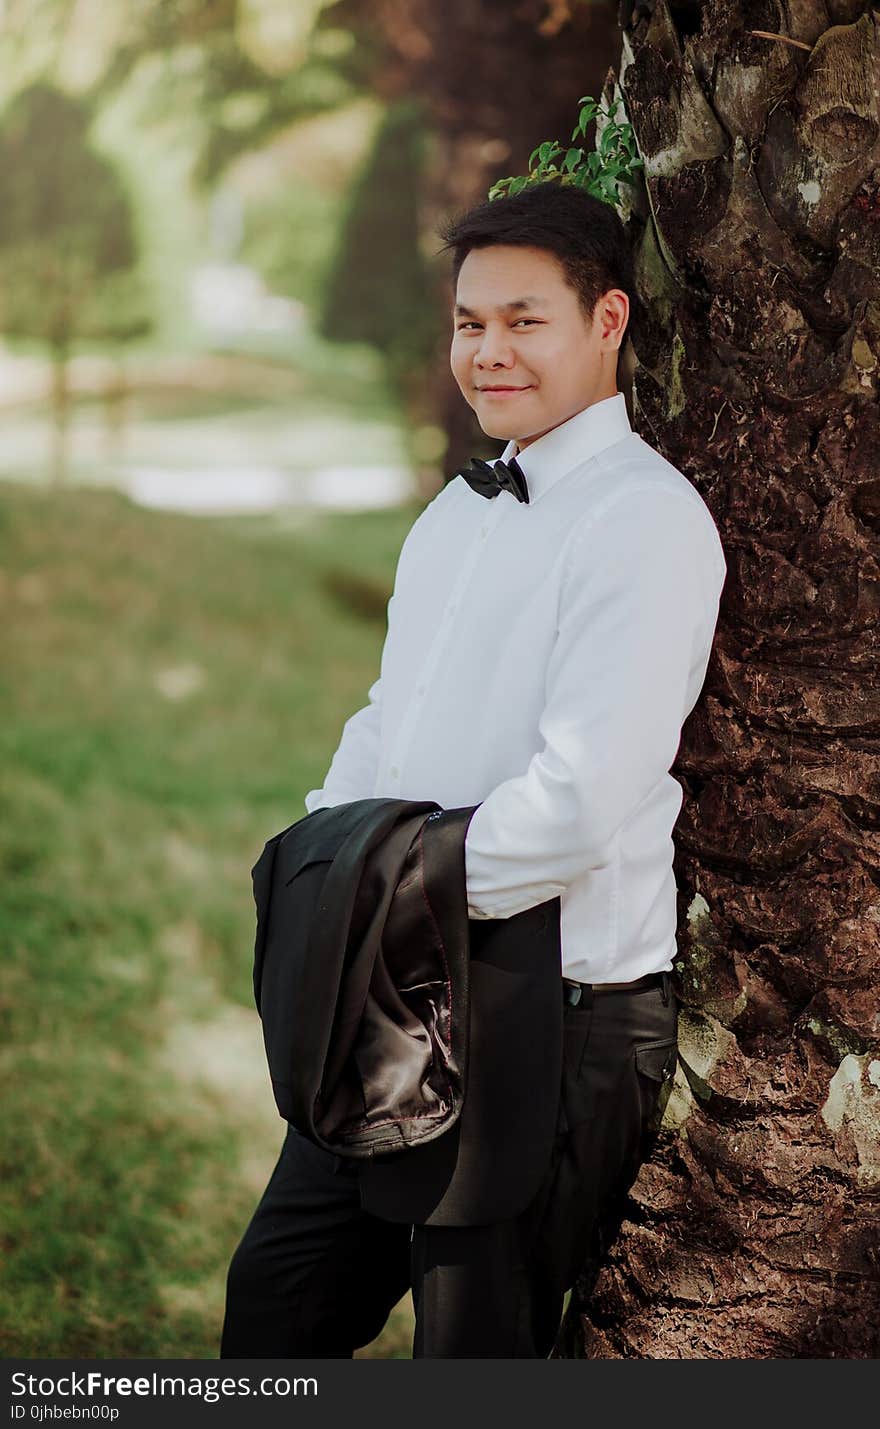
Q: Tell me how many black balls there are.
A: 0